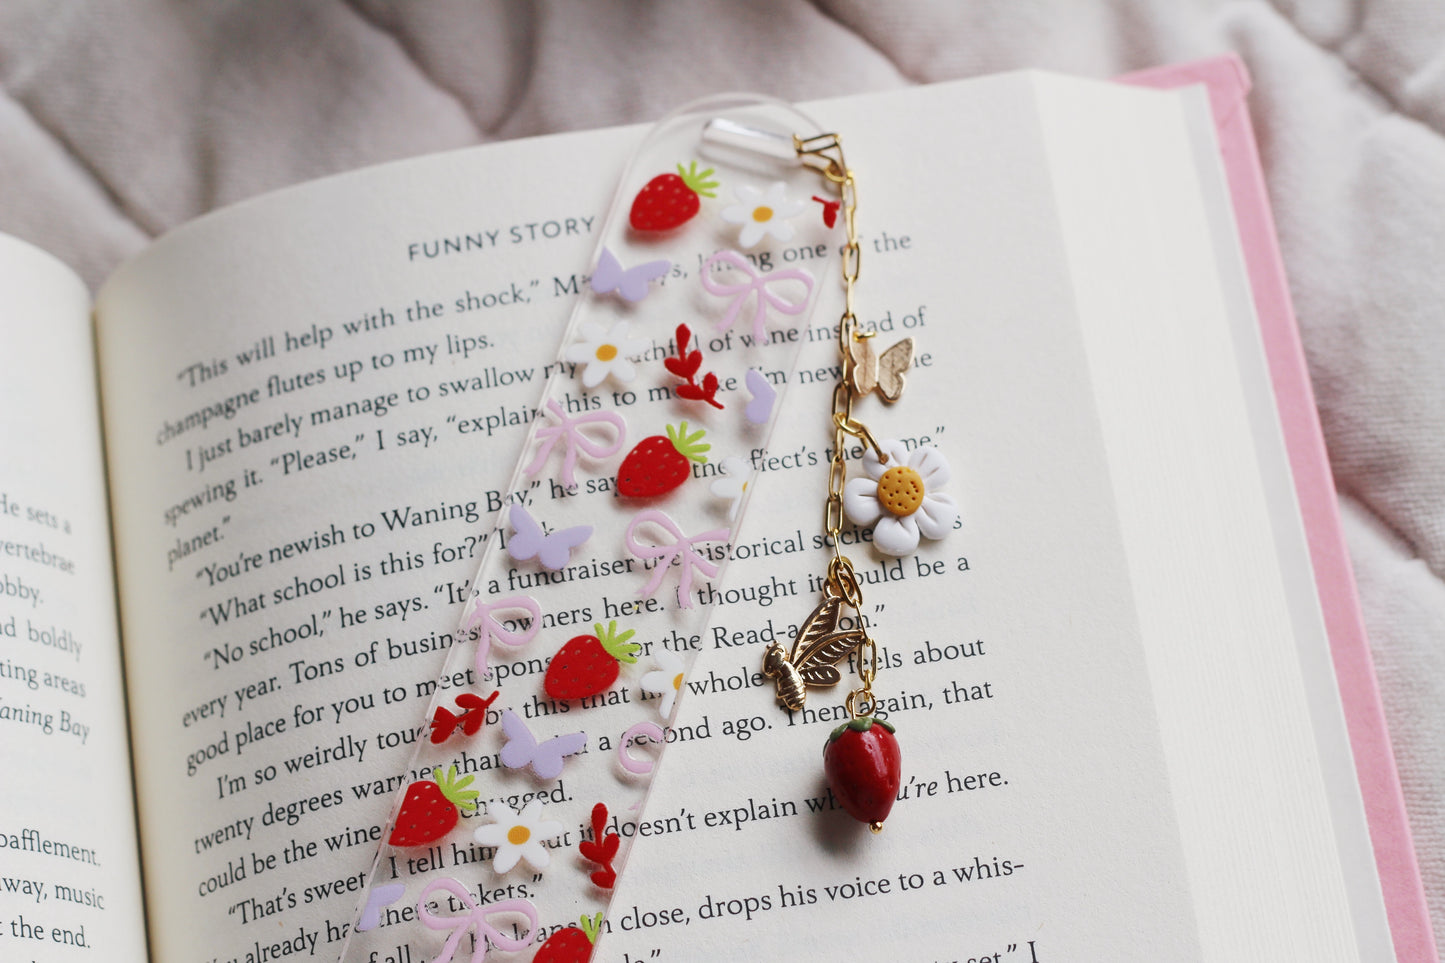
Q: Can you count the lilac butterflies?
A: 5